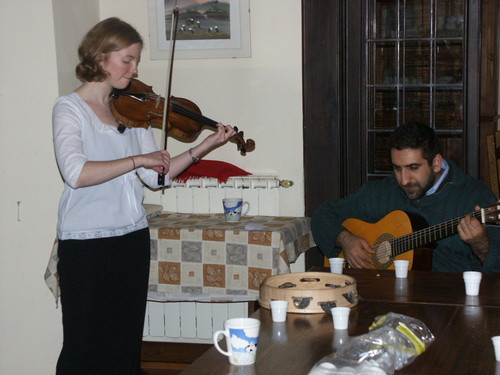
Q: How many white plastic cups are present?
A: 6